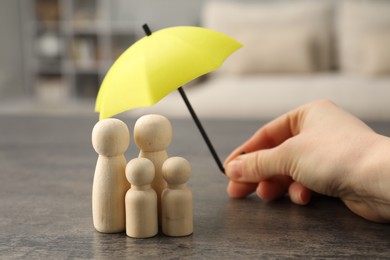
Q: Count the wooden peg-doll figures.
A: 4